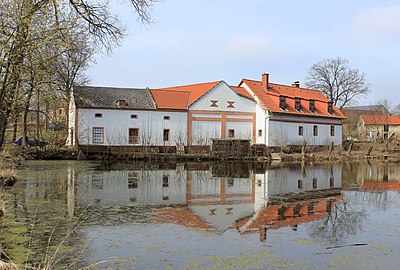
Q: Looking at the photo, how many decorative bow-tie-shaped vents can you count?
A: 2